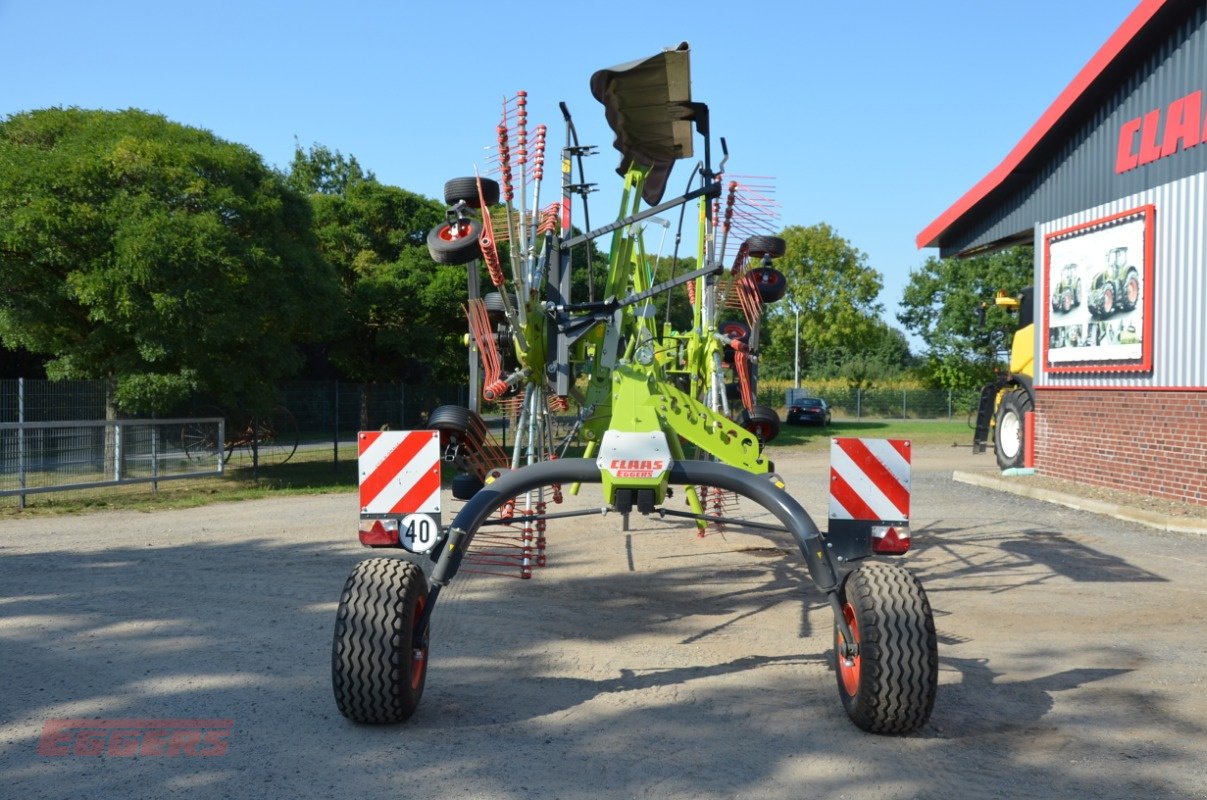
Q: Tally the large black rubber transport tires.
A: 2